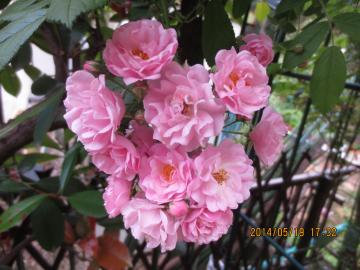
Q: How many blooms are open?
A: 12